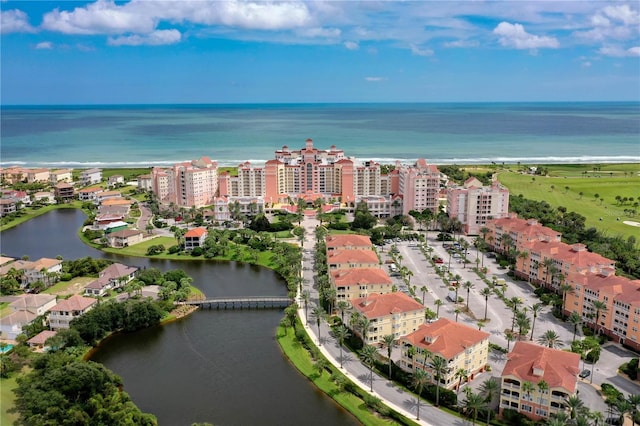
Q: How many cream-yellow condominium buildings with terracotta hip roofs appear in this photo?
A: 6